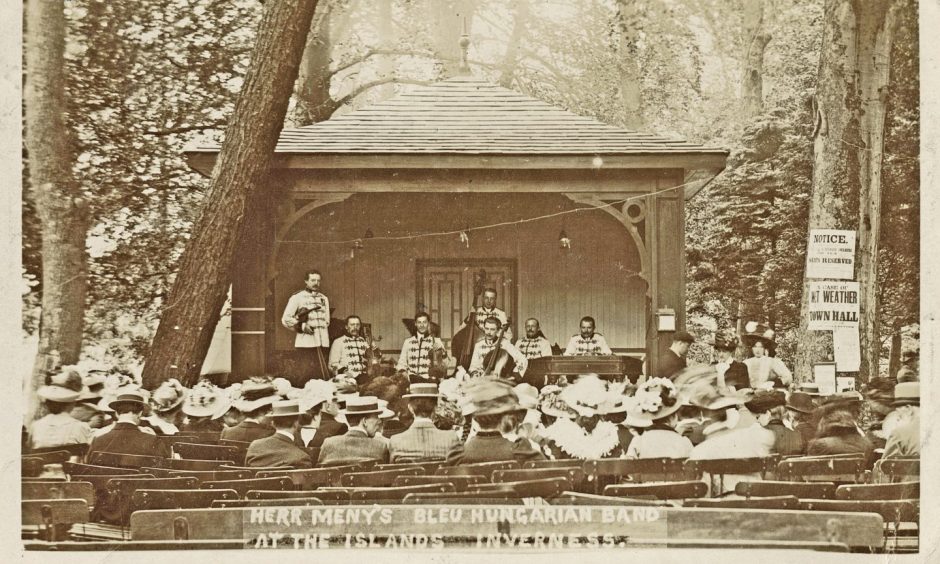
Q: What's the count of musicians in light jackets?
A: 7